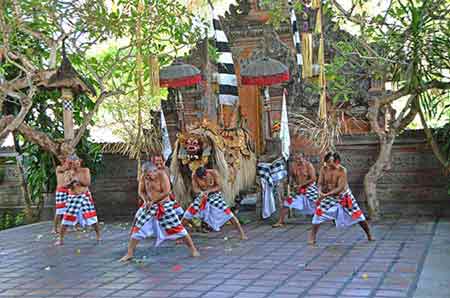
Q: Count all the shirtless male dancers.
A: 7